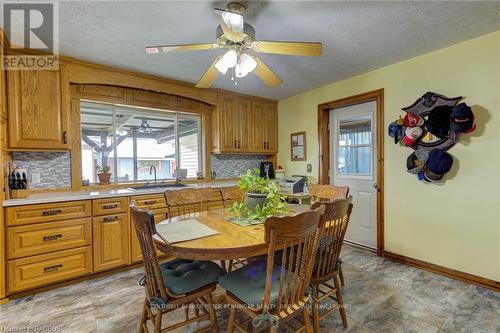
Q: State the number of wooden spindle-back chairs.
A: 6